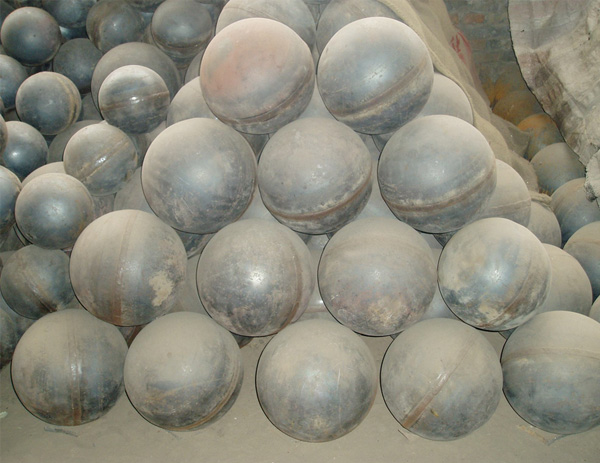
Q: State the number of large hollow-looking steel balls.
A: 14